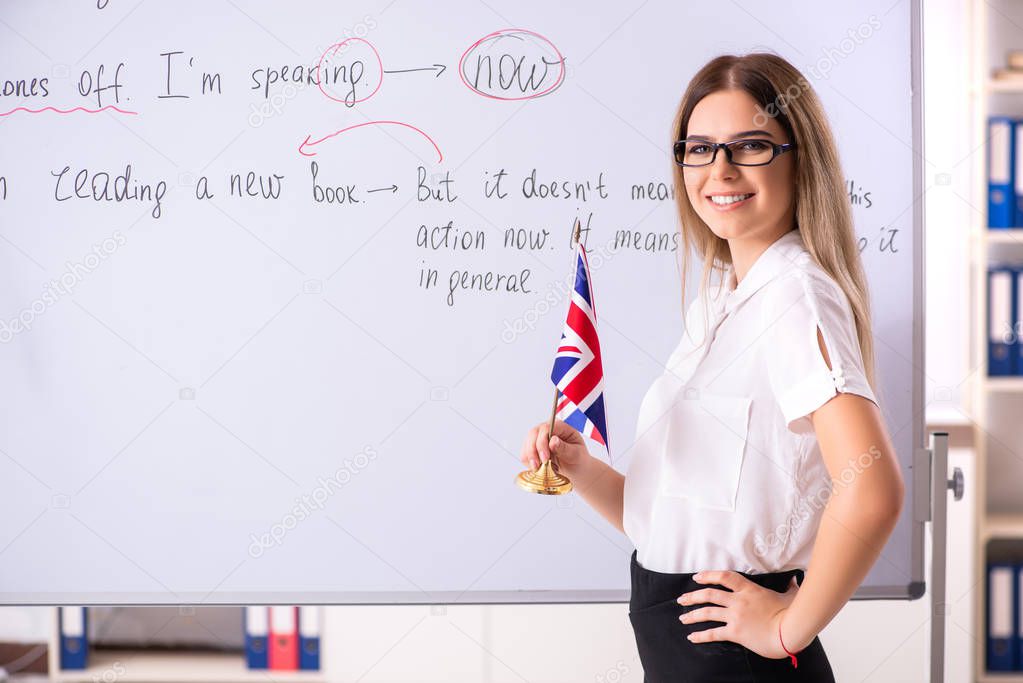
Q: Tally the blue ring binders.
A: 9